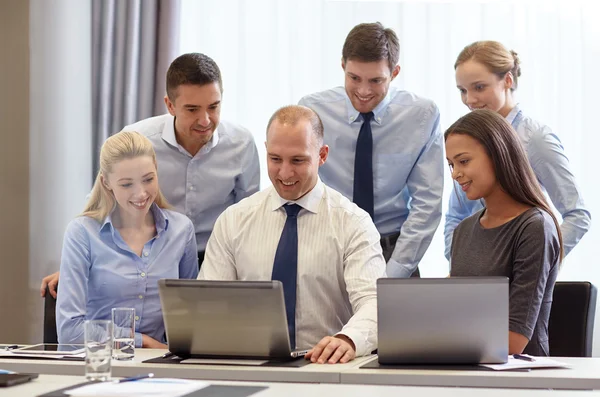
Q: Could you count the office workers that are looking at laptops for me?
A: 6